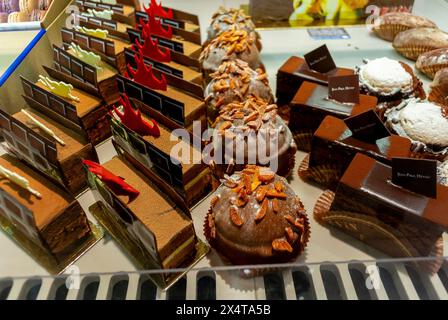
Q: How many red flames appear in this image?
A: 6